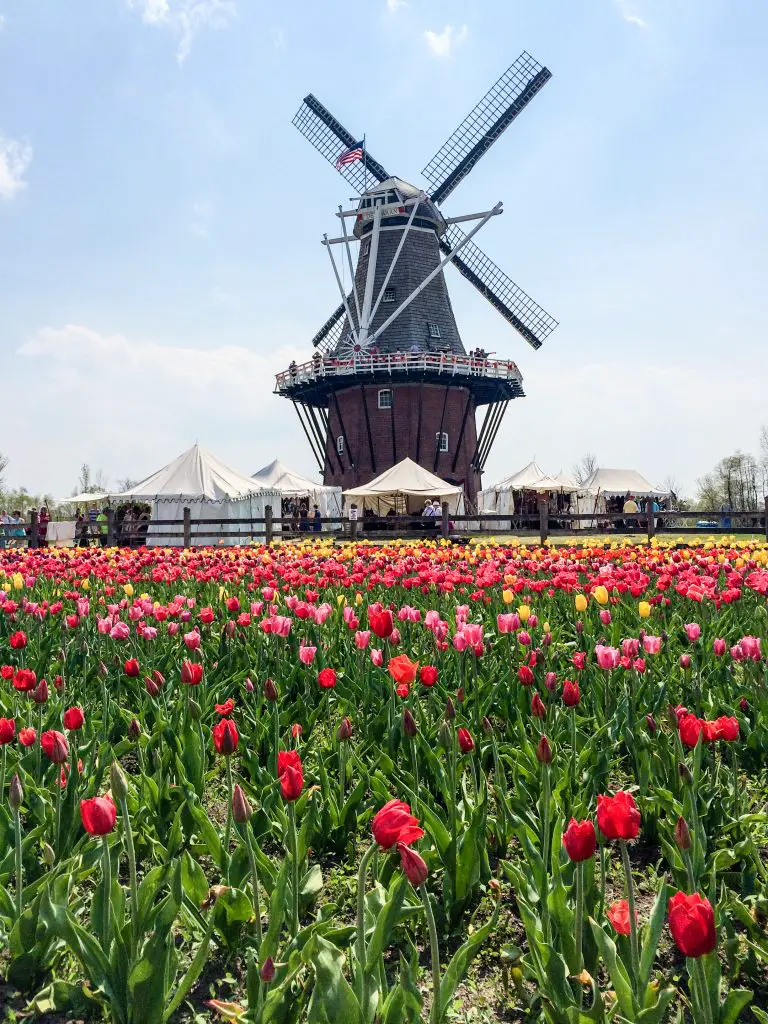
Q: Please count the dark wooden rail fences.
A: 1